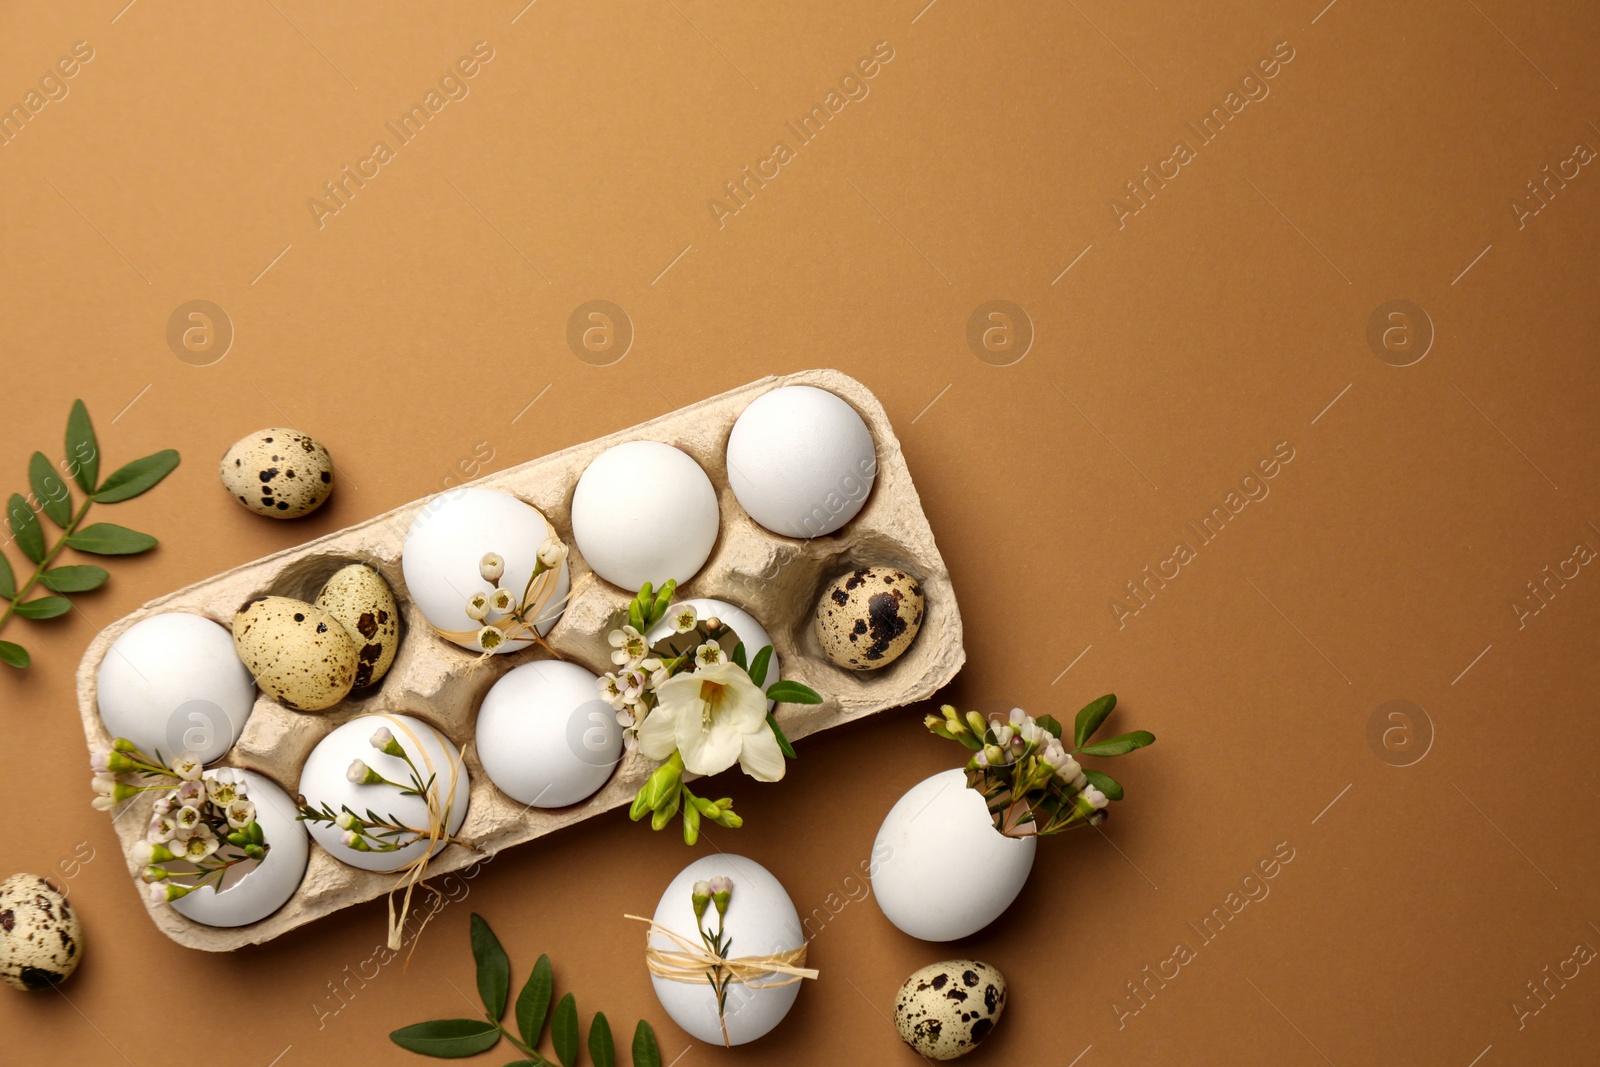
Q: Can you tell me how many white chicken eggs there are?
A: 10